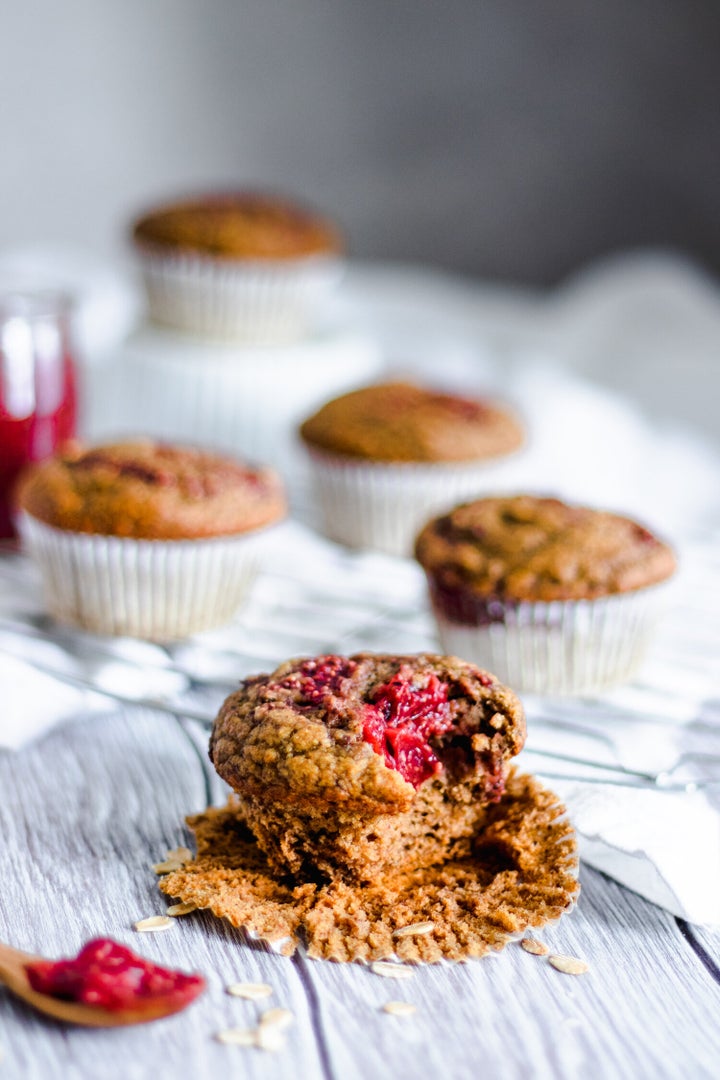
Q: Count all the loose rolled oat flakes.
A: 13